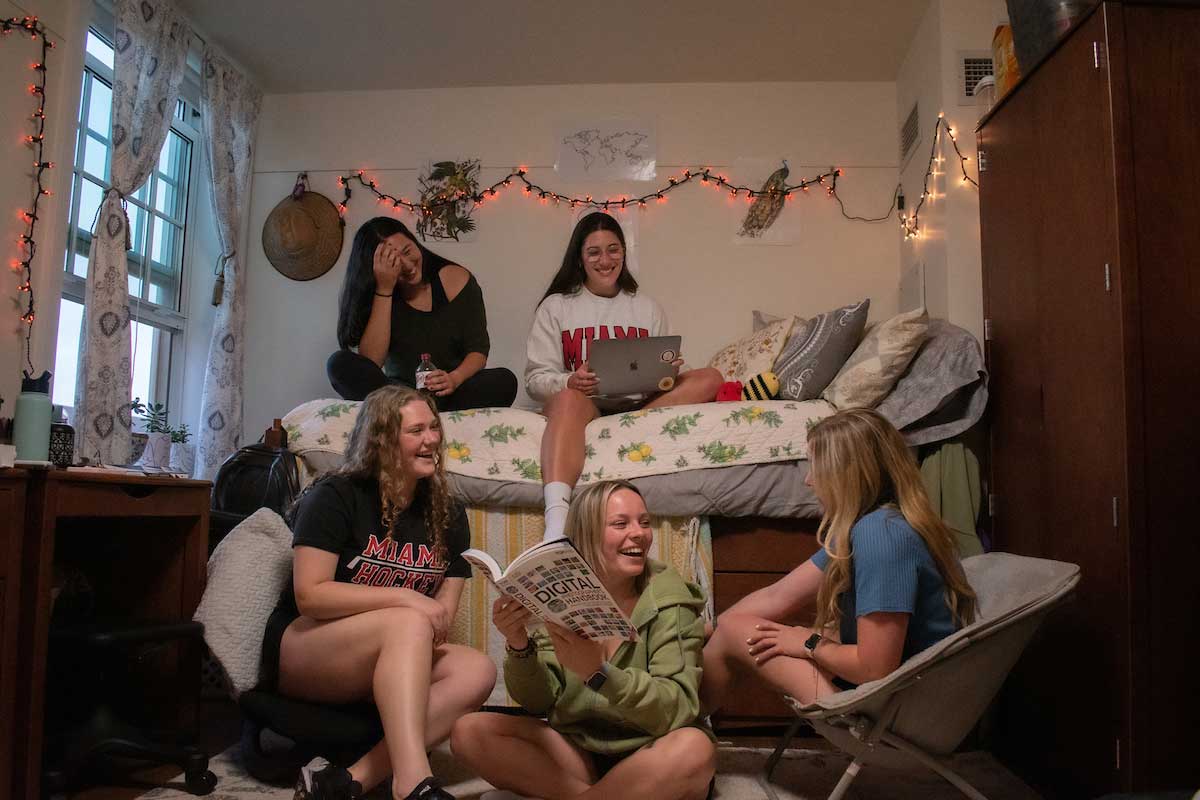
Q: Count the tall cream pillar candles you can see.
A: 0